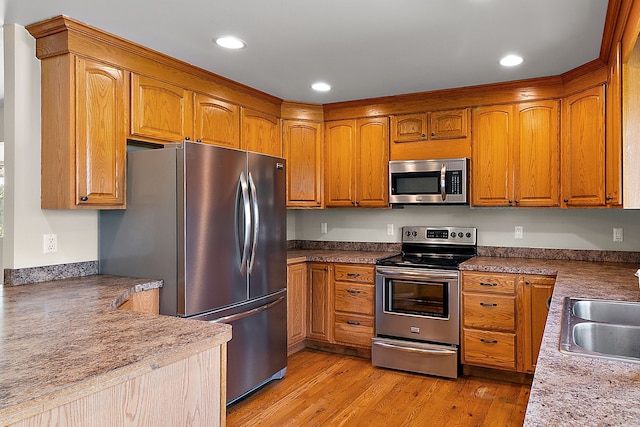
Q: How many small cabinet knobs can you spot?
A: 14